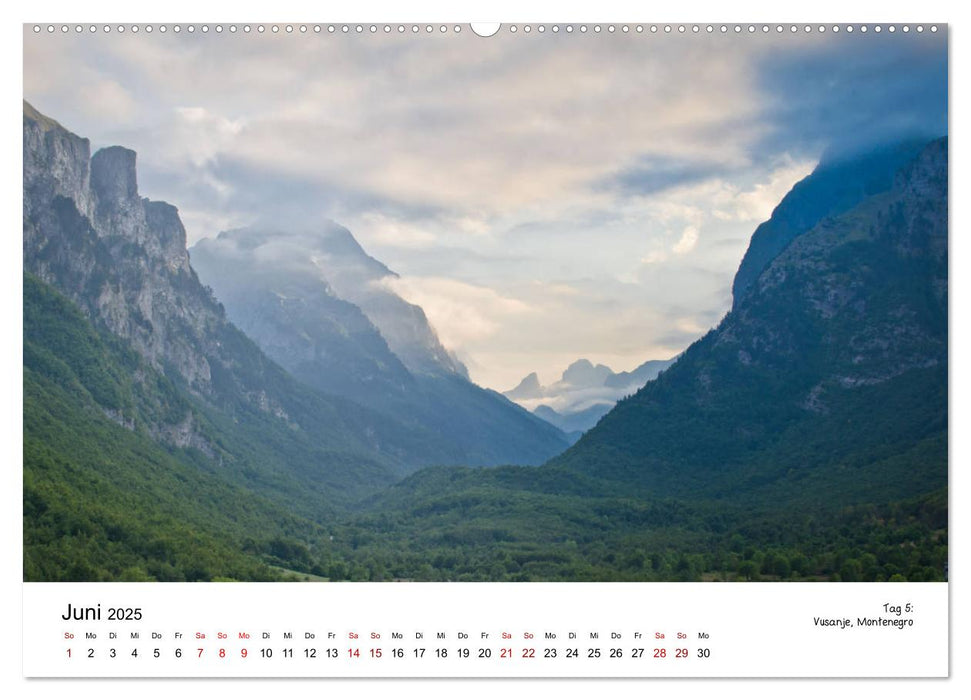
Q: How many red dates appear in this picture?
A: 10